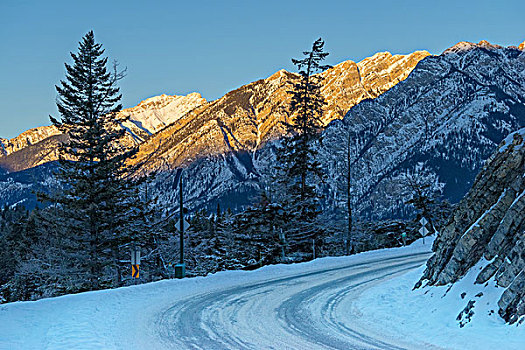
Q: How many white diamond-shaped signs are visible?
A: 3